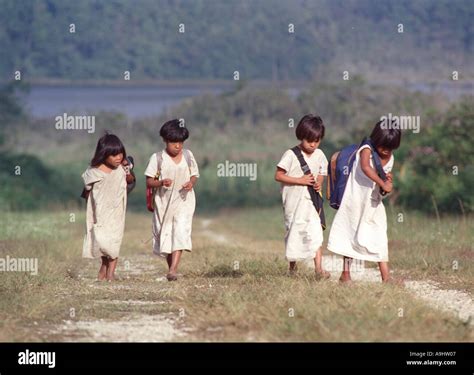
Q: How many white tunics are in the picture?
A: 4